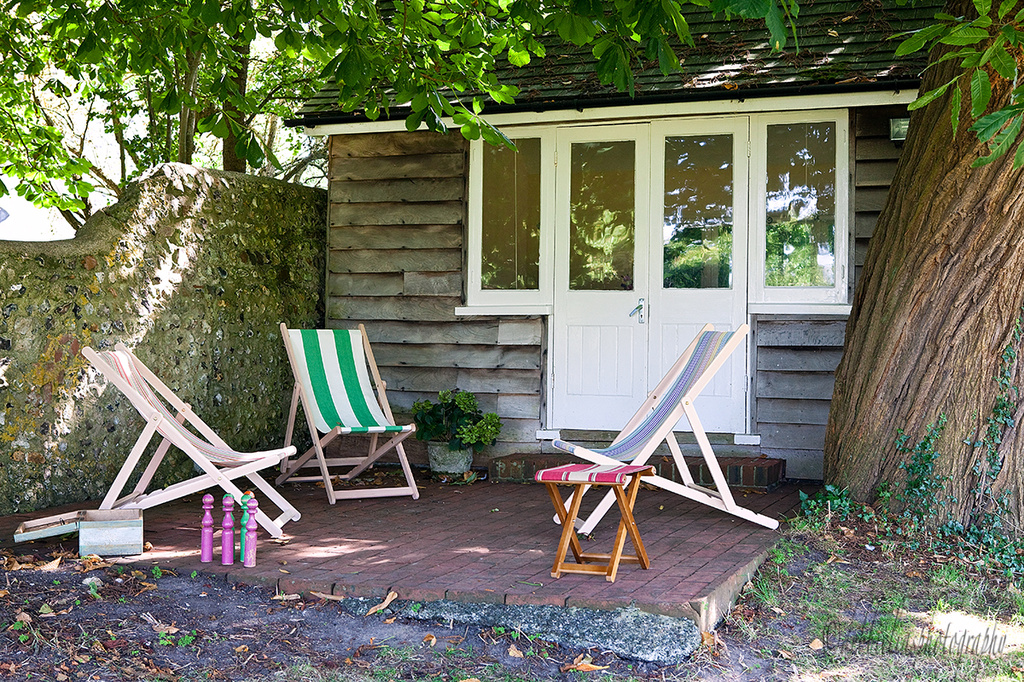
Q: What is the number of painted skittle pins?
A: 6